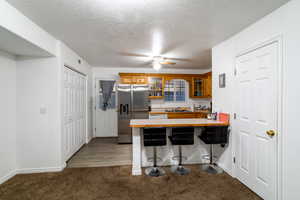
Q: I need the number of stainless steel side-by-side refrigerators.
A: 1